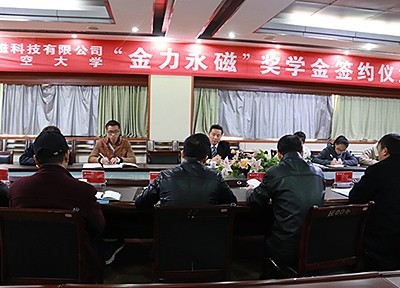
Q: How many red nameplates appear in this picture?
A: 5